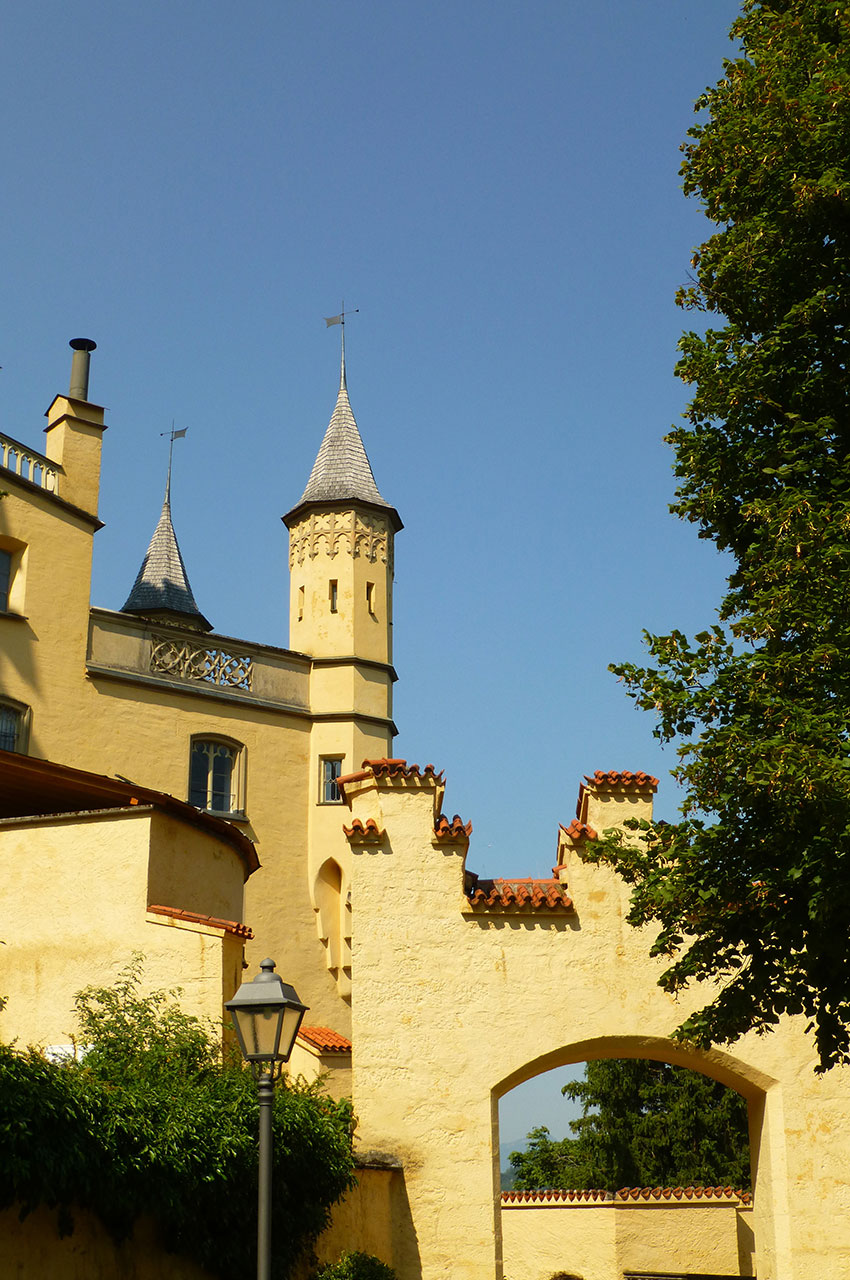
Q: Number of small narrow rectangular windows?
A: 3